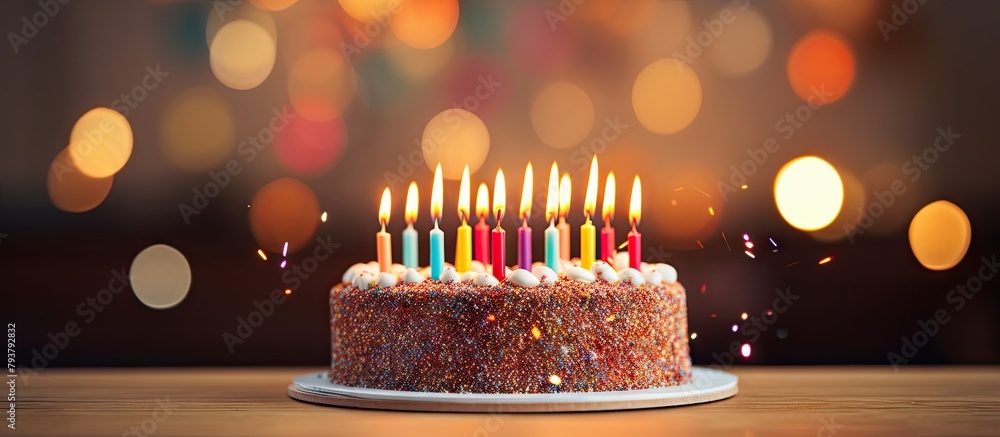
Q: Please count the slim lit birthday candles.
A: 12